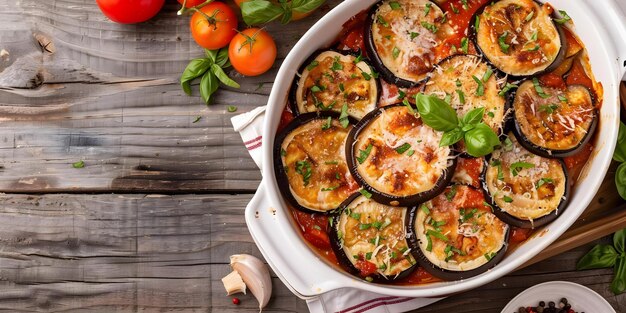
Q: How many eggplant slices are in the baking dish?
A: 10